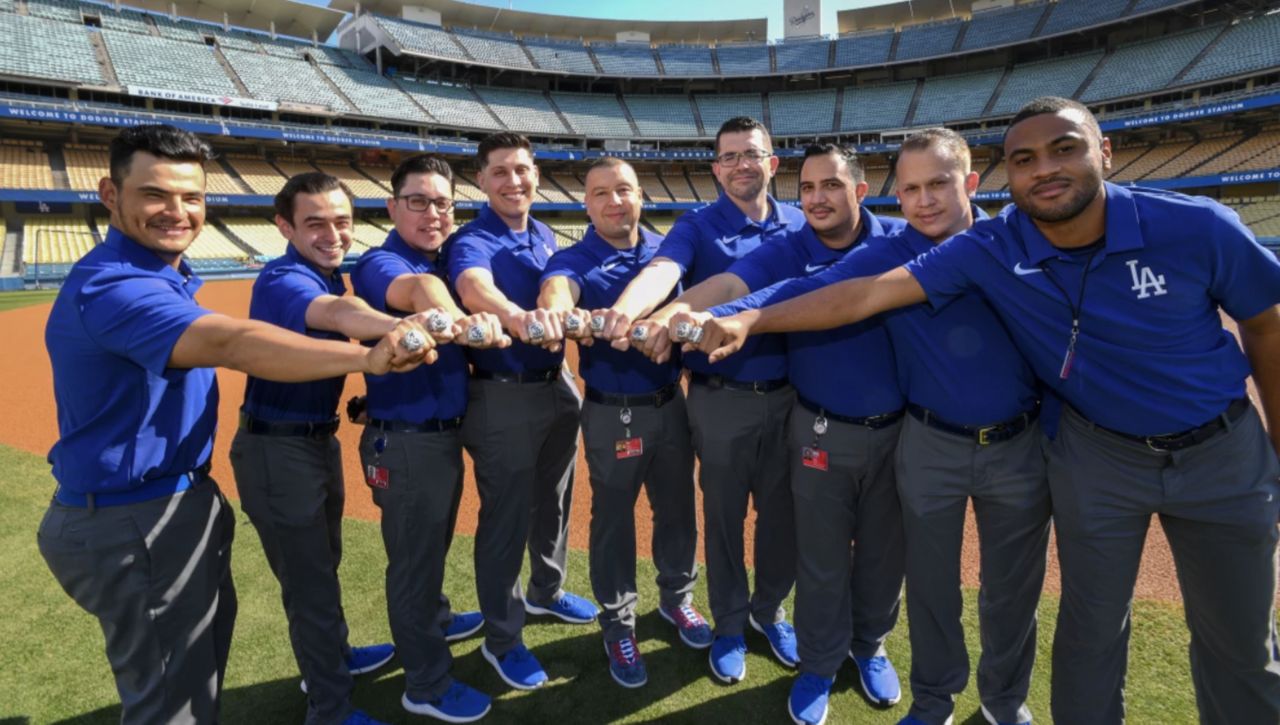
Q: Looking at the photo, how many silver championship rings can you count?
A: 9